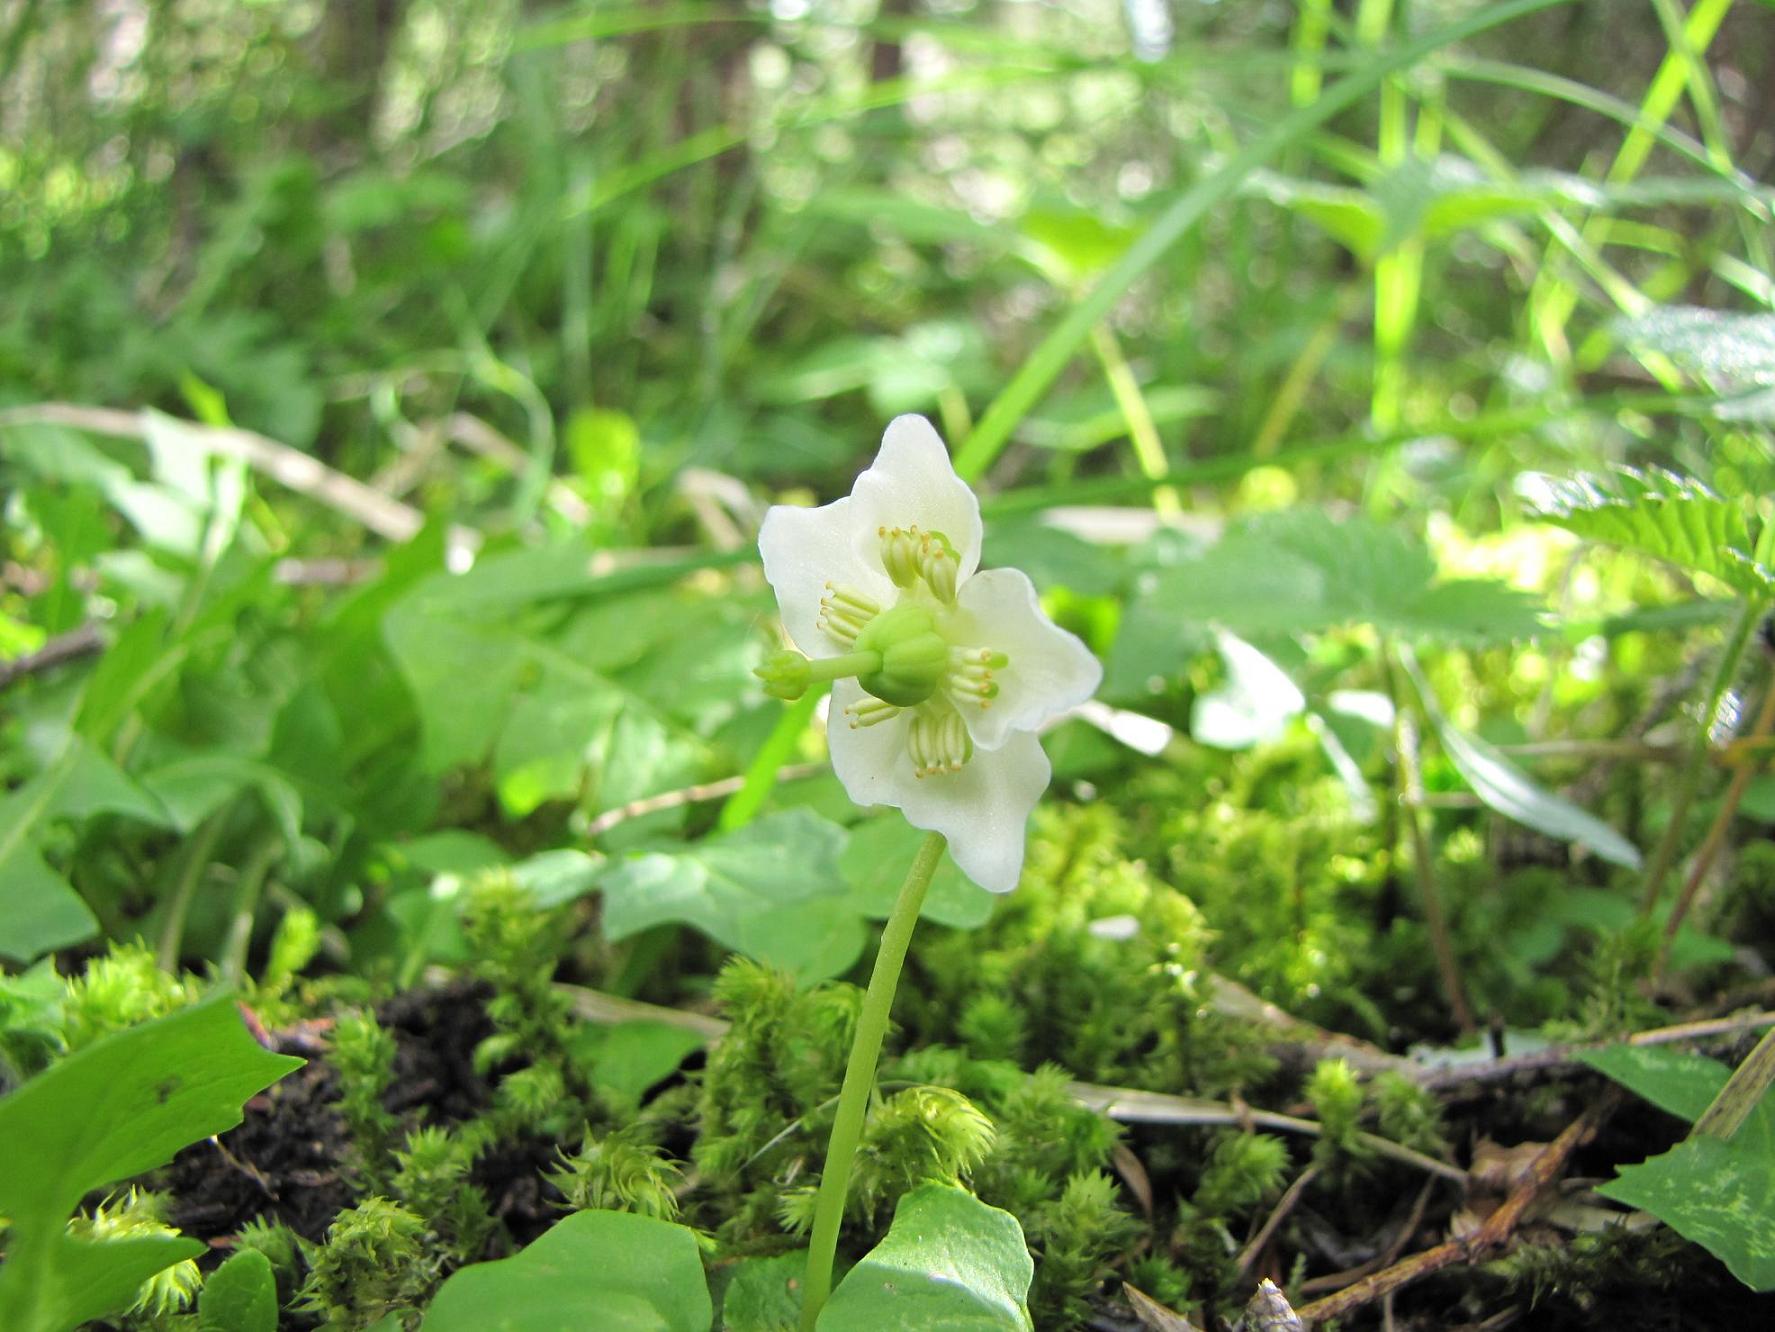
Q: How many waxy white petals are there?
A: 5